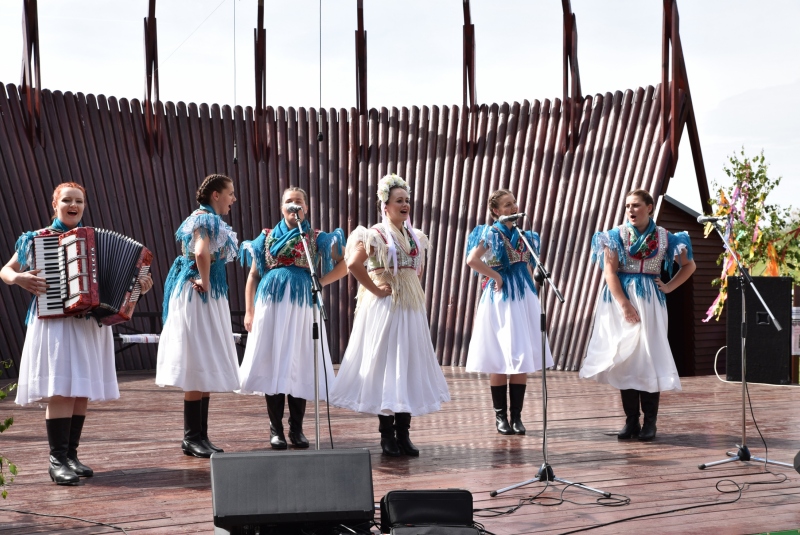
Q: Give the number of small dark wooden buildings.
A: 1